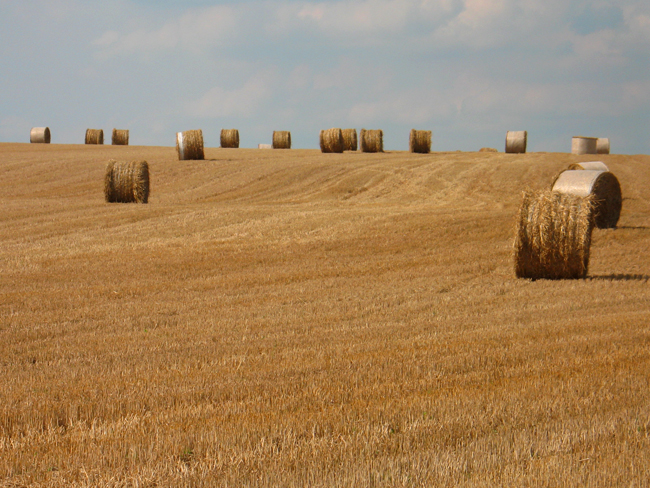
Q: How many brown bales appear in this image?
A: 11